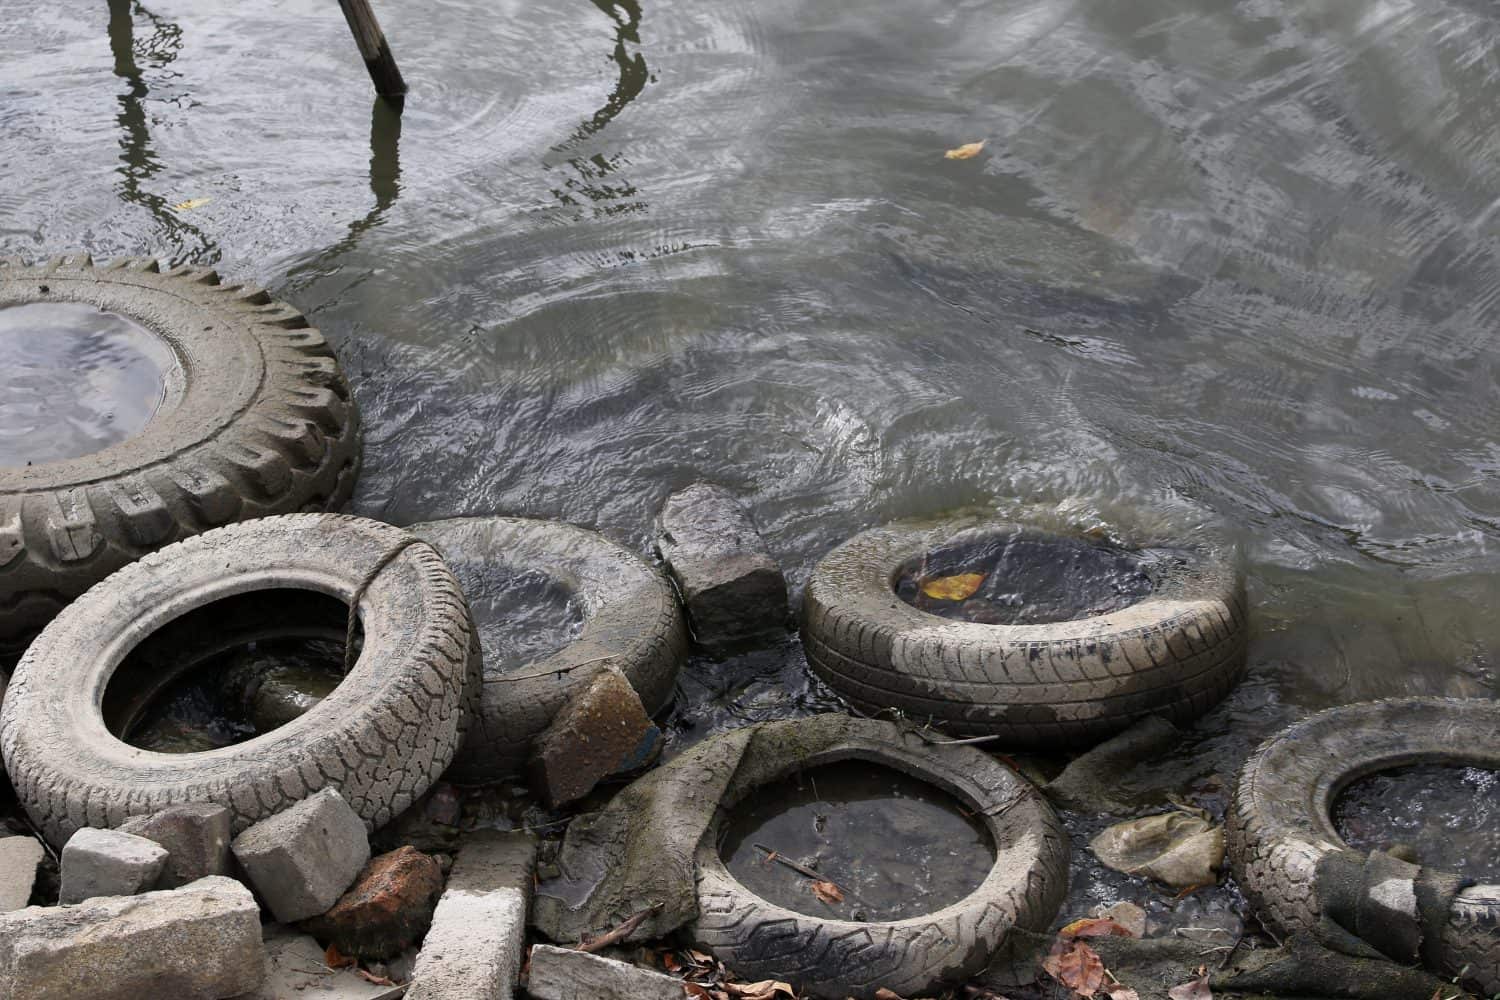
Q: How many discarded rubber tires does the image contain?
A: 6